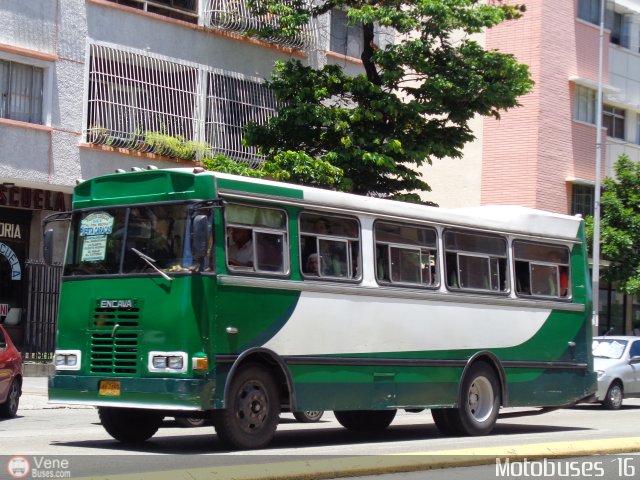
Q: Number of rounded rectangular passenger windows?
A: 5